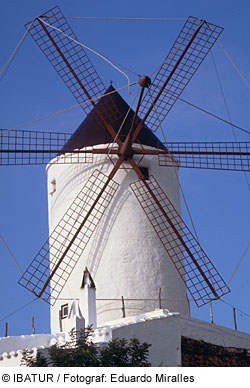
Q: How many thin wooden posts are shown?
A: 8